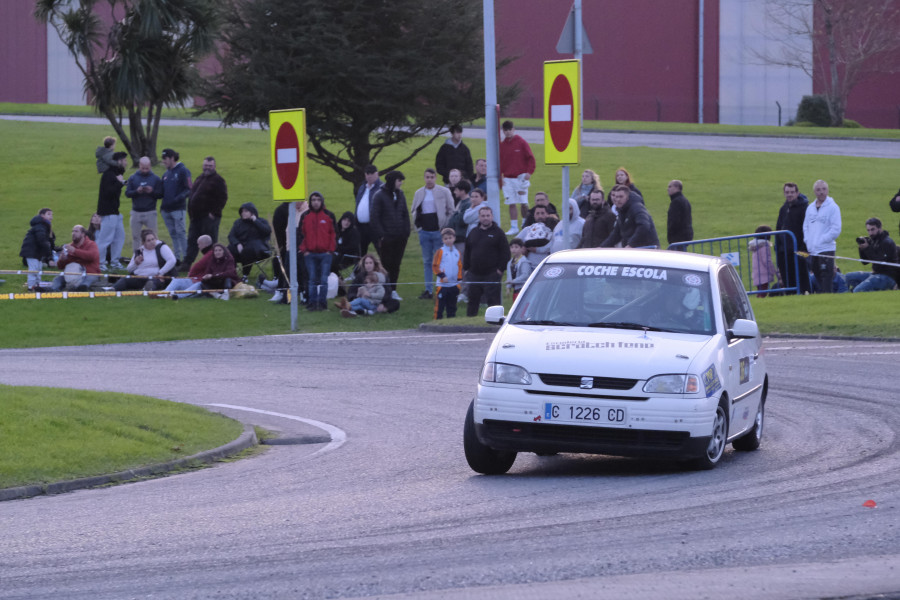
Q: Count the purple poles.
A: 0